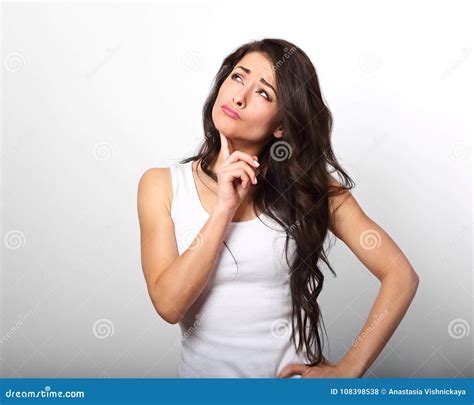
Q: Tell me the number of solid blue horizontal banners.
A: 1